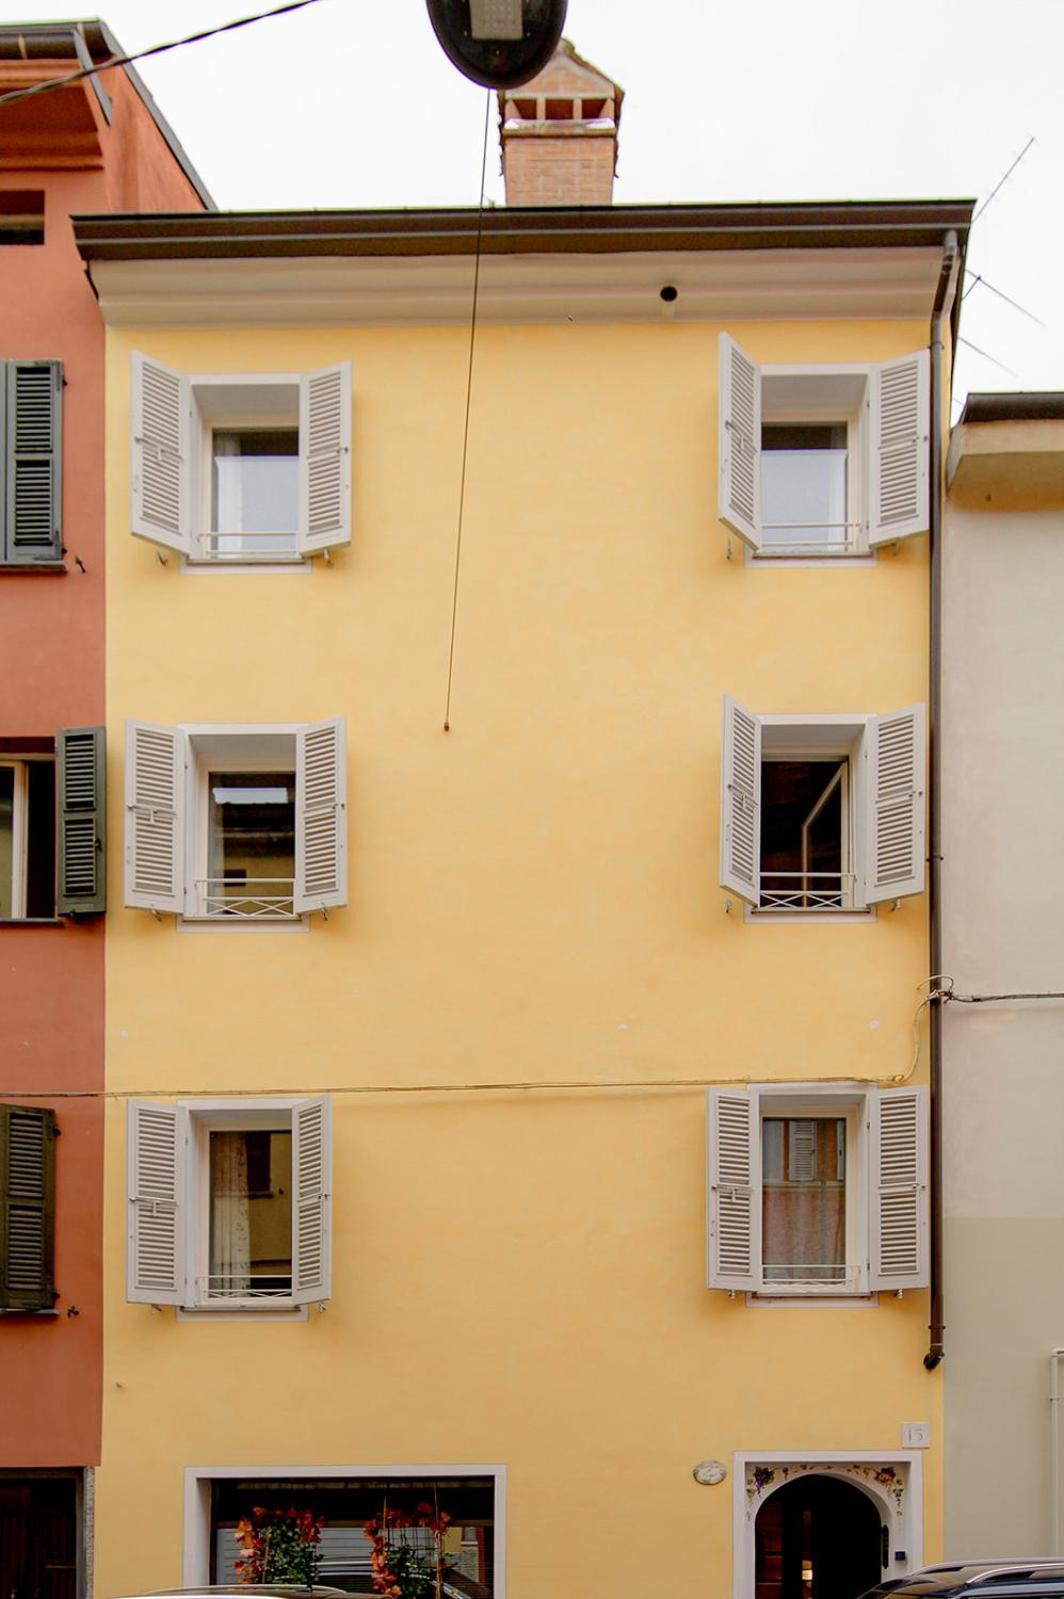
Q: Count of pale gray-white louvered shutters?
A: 12